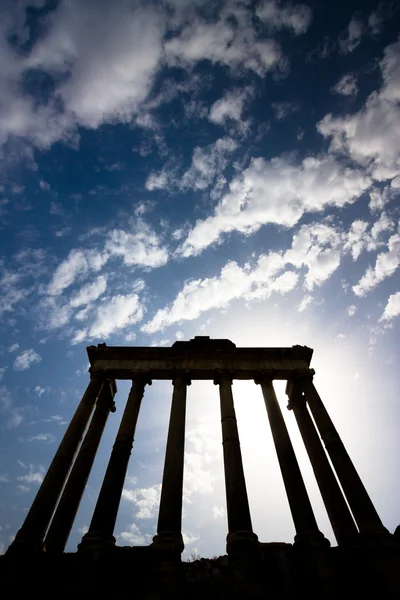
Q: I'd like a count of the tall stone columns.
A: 8